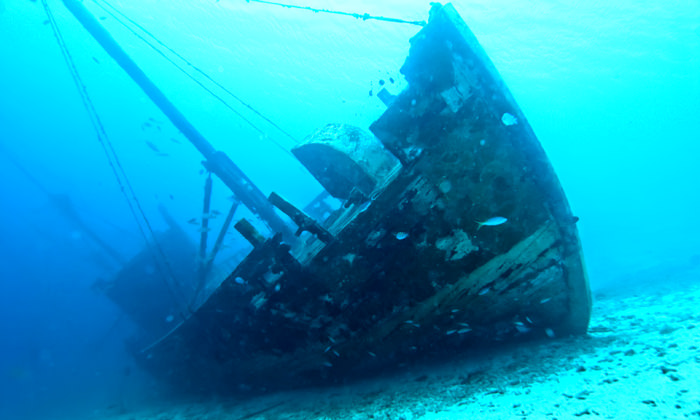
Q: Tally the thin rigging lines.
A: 5